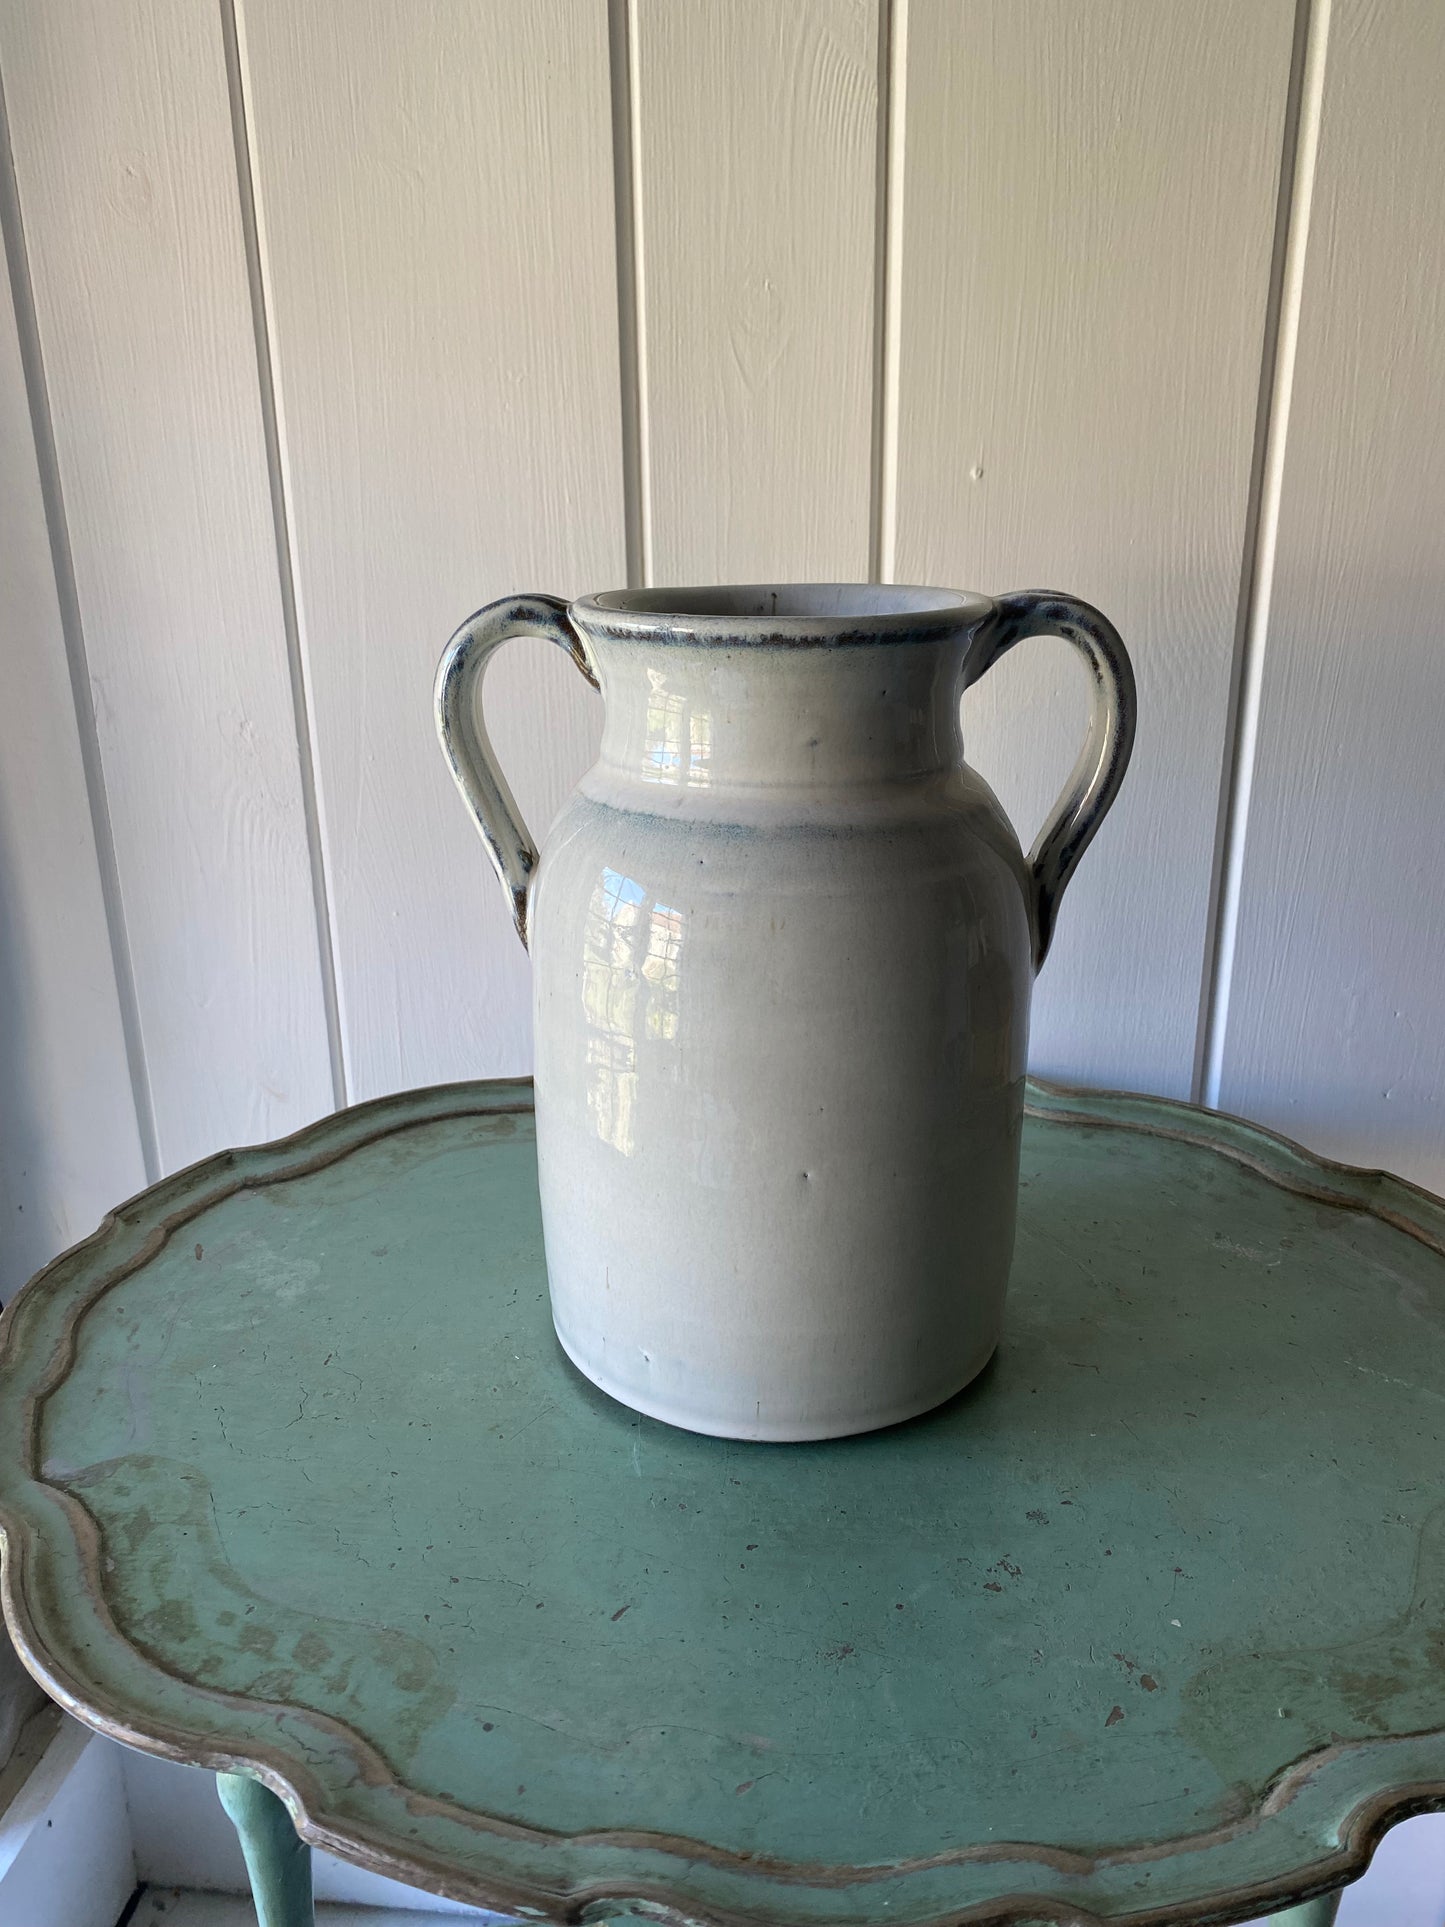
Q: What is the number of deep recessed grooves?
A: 5